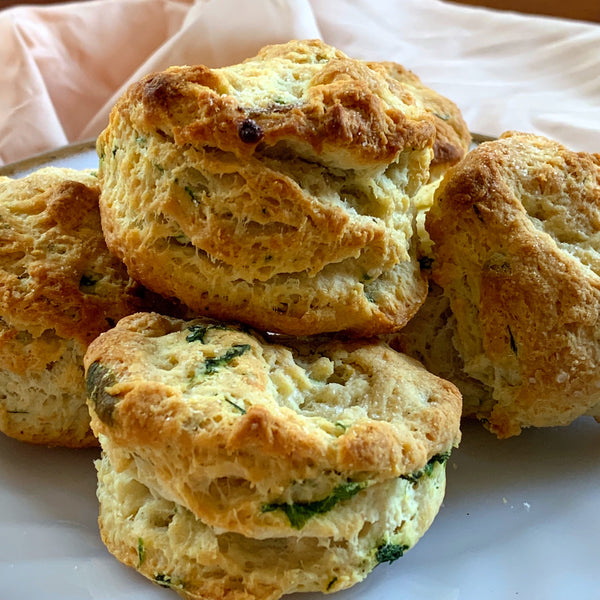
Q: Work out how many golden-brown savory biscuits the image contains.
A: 5